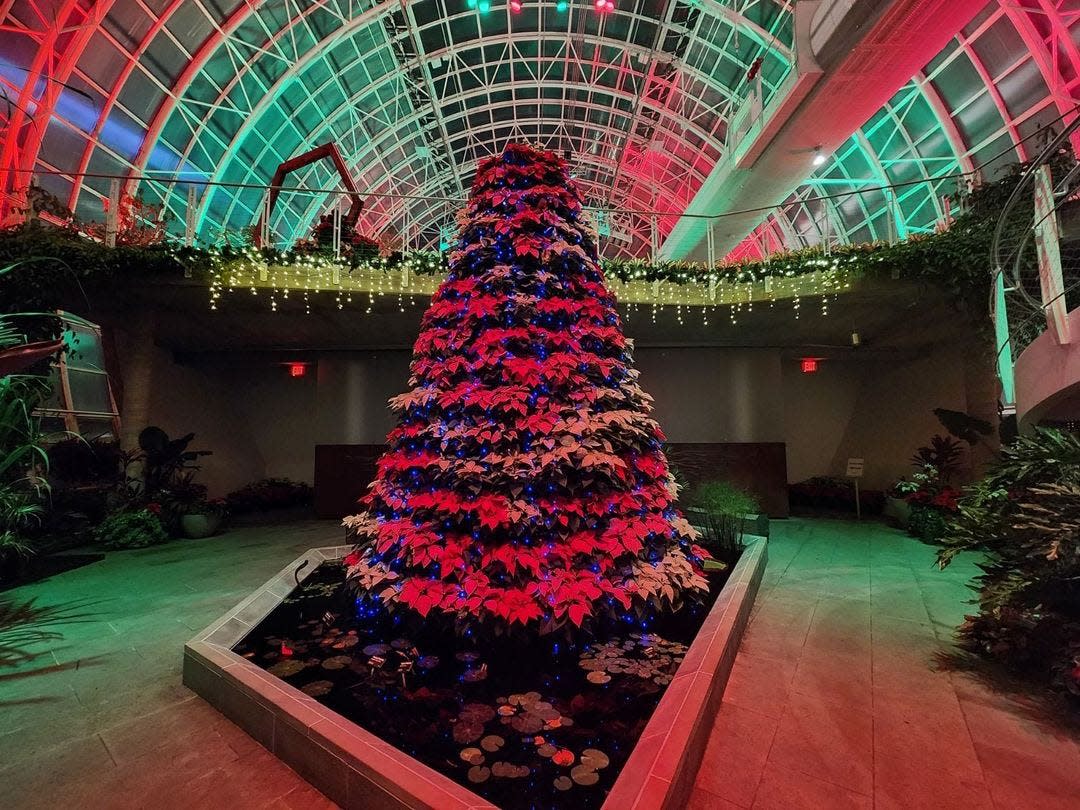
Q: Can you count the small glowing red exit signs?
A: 2